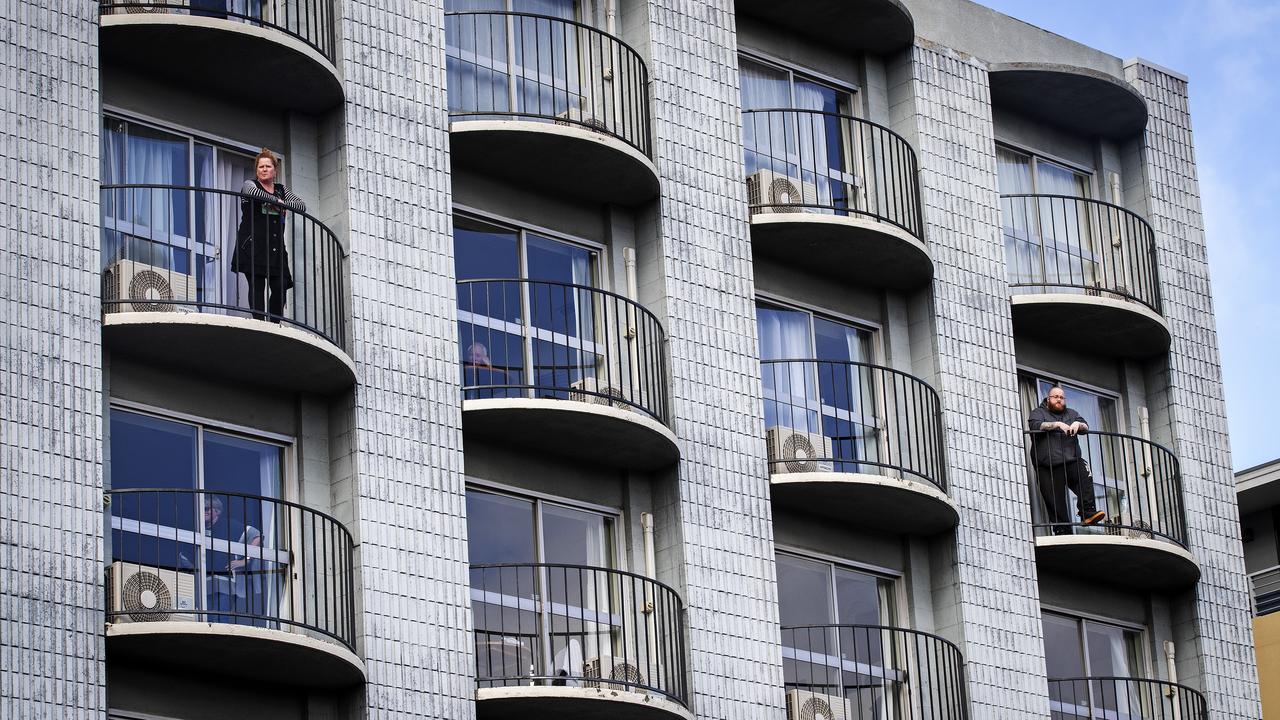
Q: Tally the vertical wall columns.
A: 5